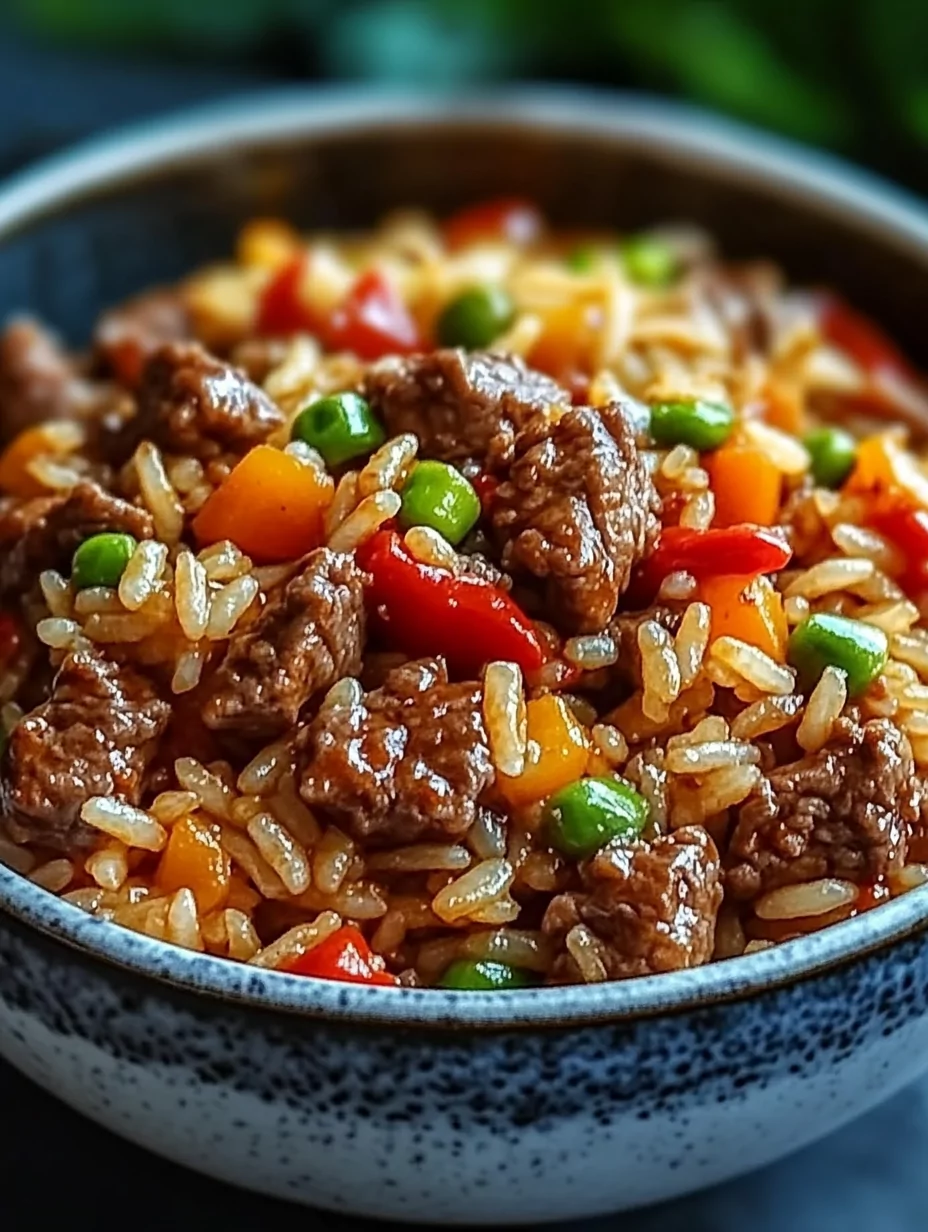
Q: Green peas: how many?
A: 11